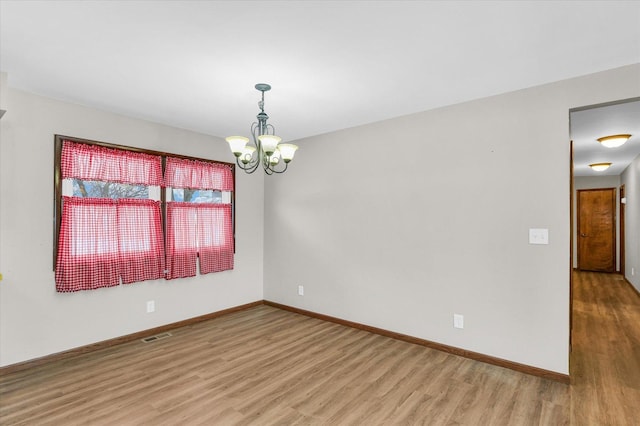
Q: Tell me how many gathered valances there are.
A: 2